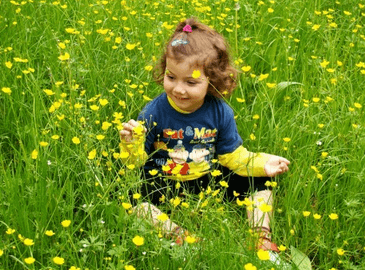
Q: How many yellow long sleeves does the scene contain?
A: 2